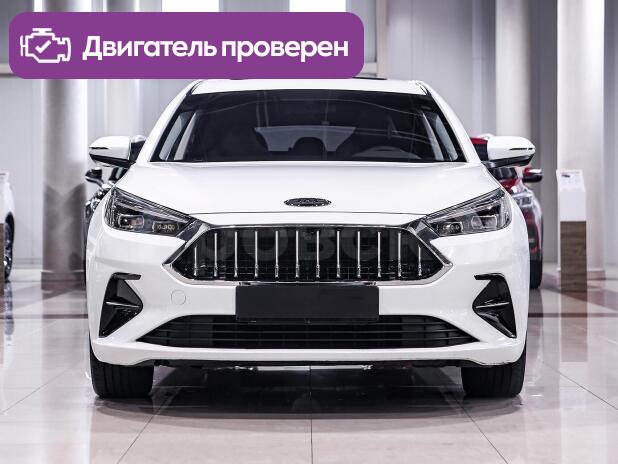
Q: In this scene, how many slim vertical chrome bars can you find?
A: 12